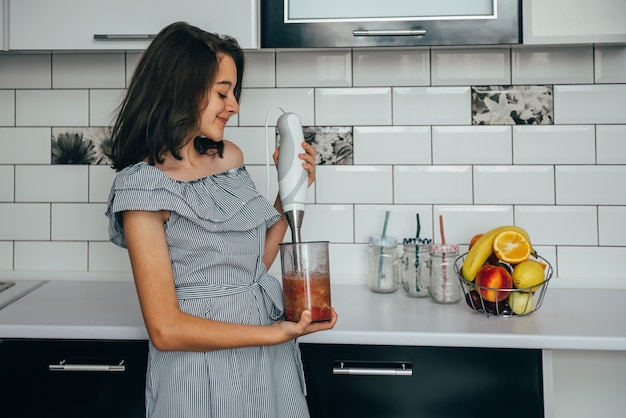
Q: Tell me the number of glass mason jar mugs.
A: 3